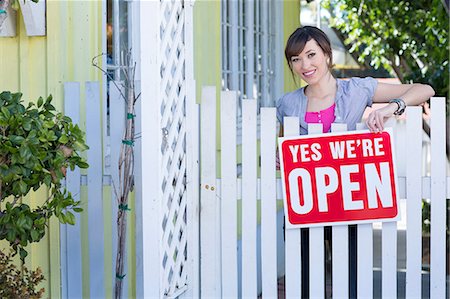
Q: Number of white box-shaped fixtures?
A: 2